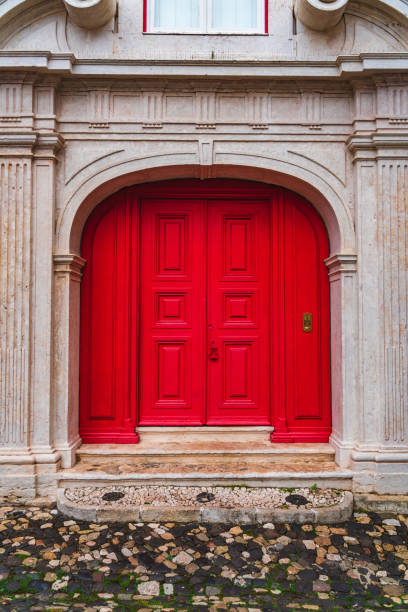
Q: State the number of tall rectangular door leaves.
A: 2